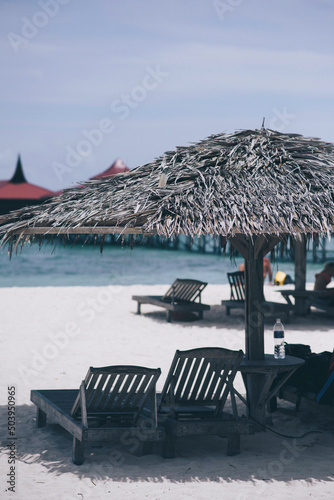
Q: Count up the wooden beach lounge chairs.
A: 4